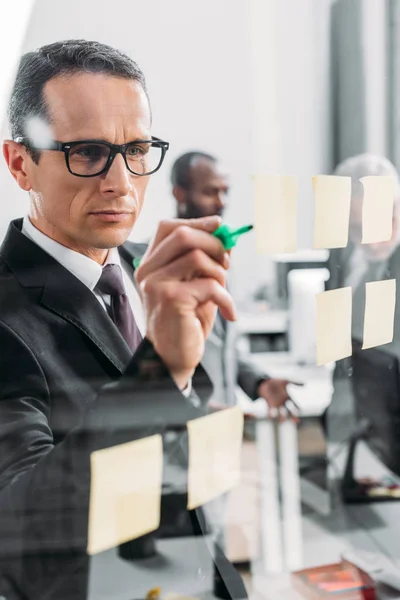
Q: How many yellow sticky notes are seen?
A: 7